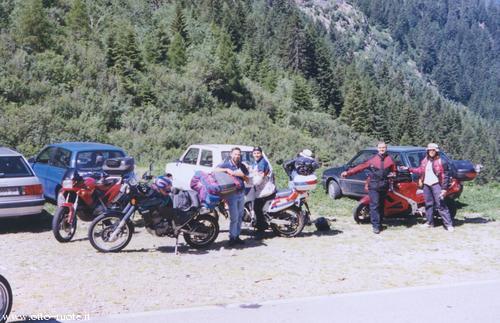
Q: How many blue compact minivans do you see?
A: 1